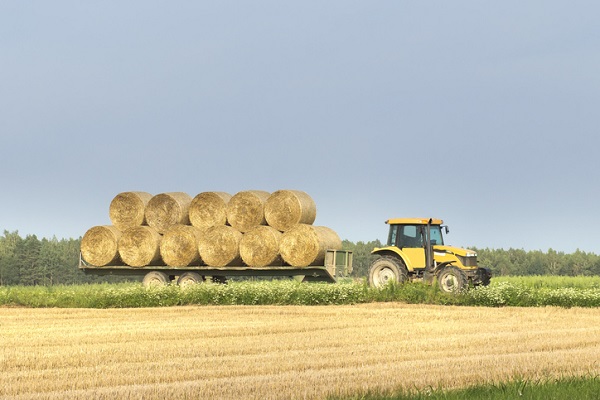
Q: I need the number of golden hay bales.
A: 11